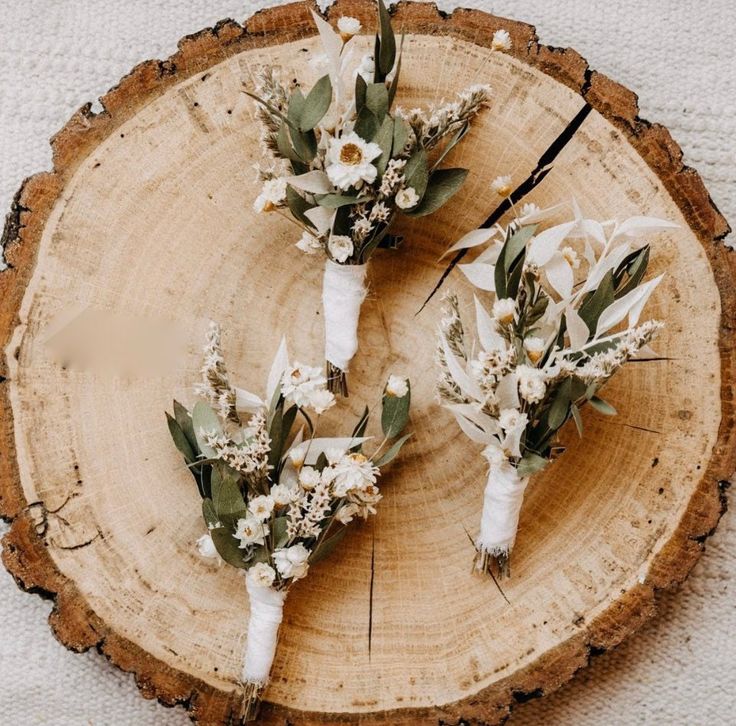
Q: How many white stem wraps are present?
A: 3